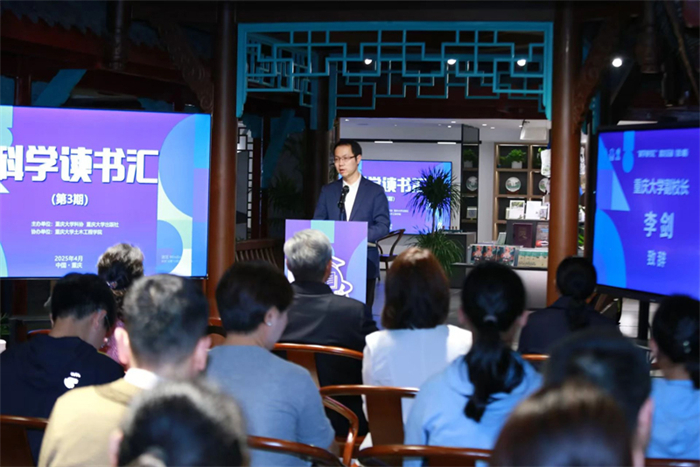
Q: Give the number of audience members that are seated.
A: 12